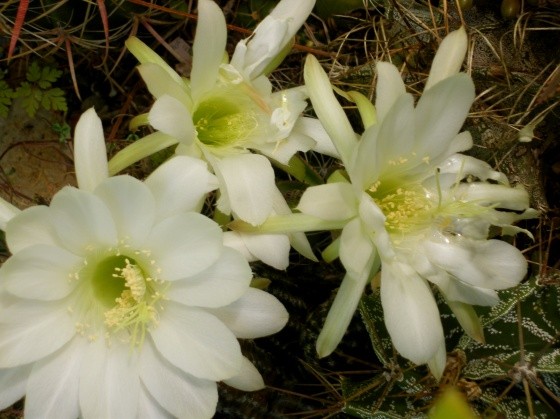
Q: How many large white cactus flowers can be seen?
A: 3